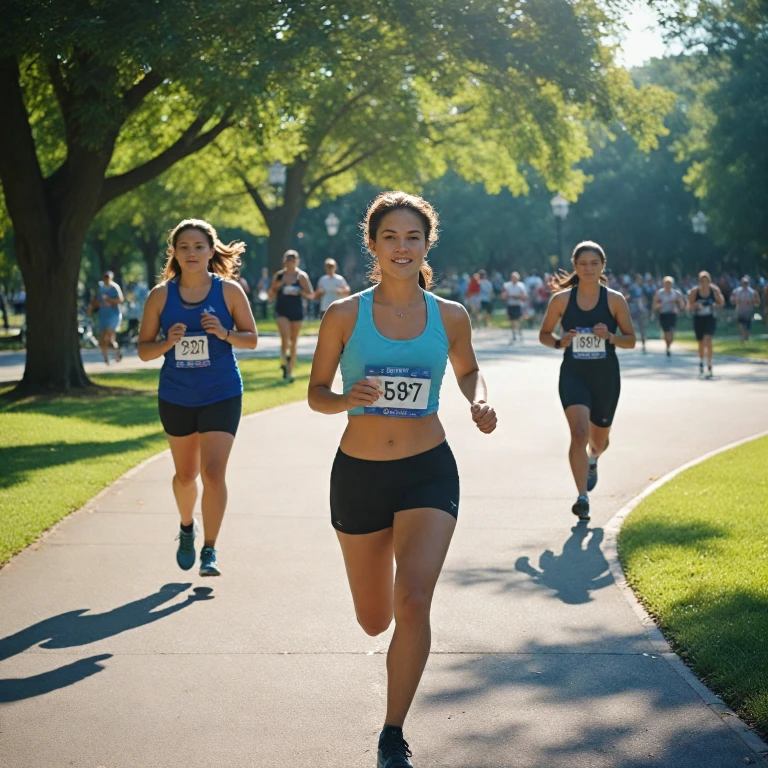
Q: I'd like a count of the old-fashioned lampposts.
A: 4